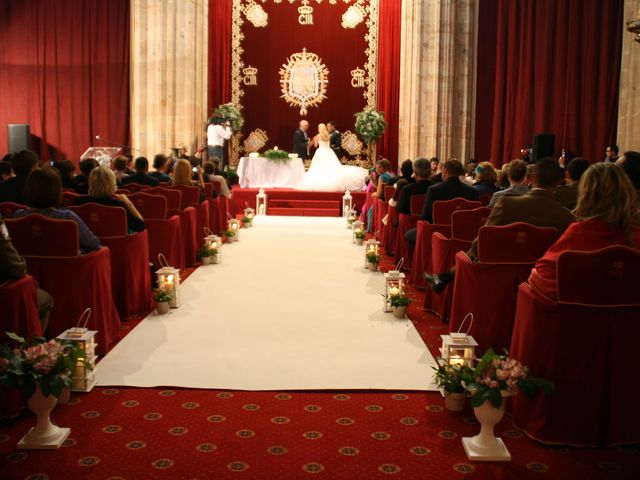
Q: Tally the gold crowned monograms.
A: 3